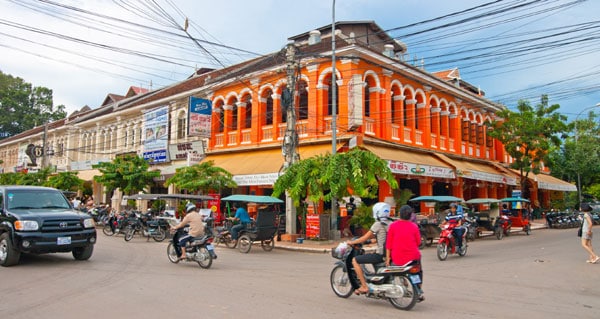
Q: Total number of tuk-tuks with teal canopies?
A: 4